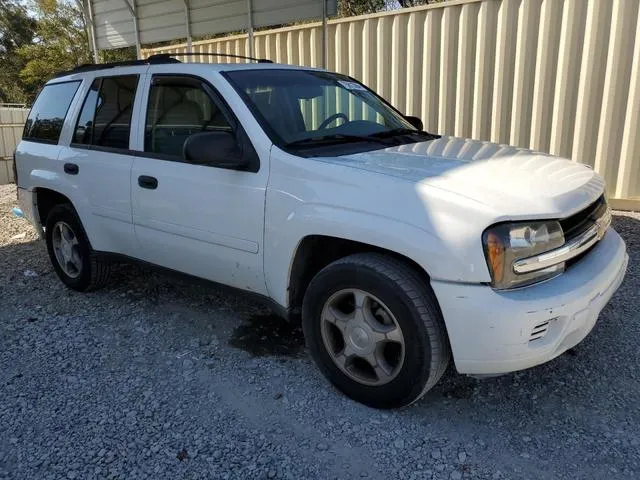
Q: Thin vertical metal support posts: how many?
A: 5